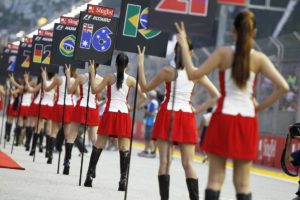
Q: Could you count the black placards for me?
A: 7